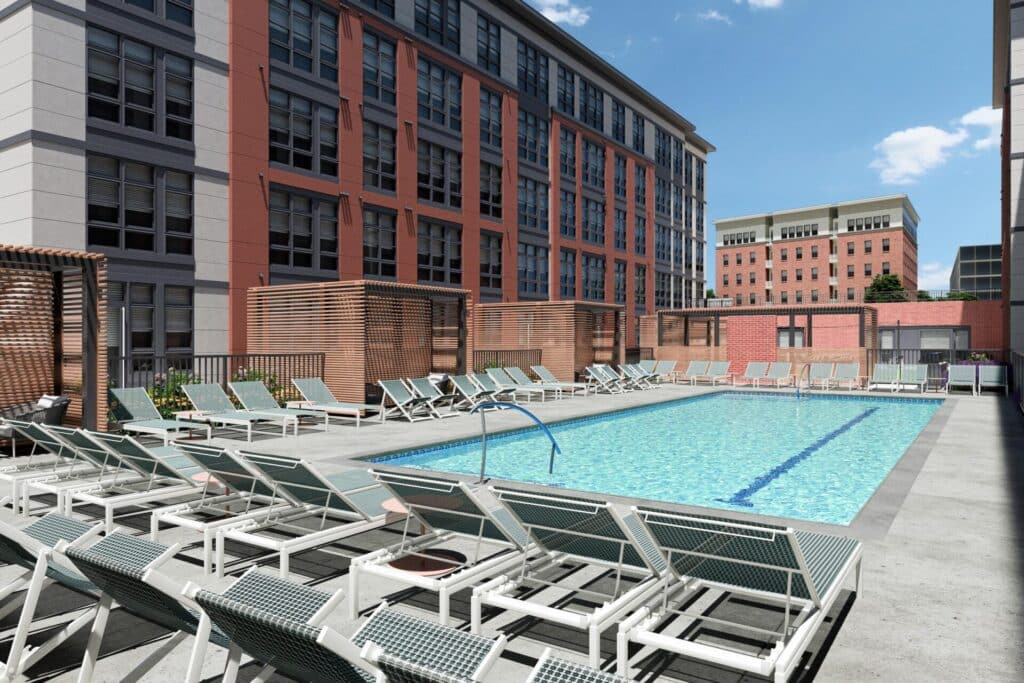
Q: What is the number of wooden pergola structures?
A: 4